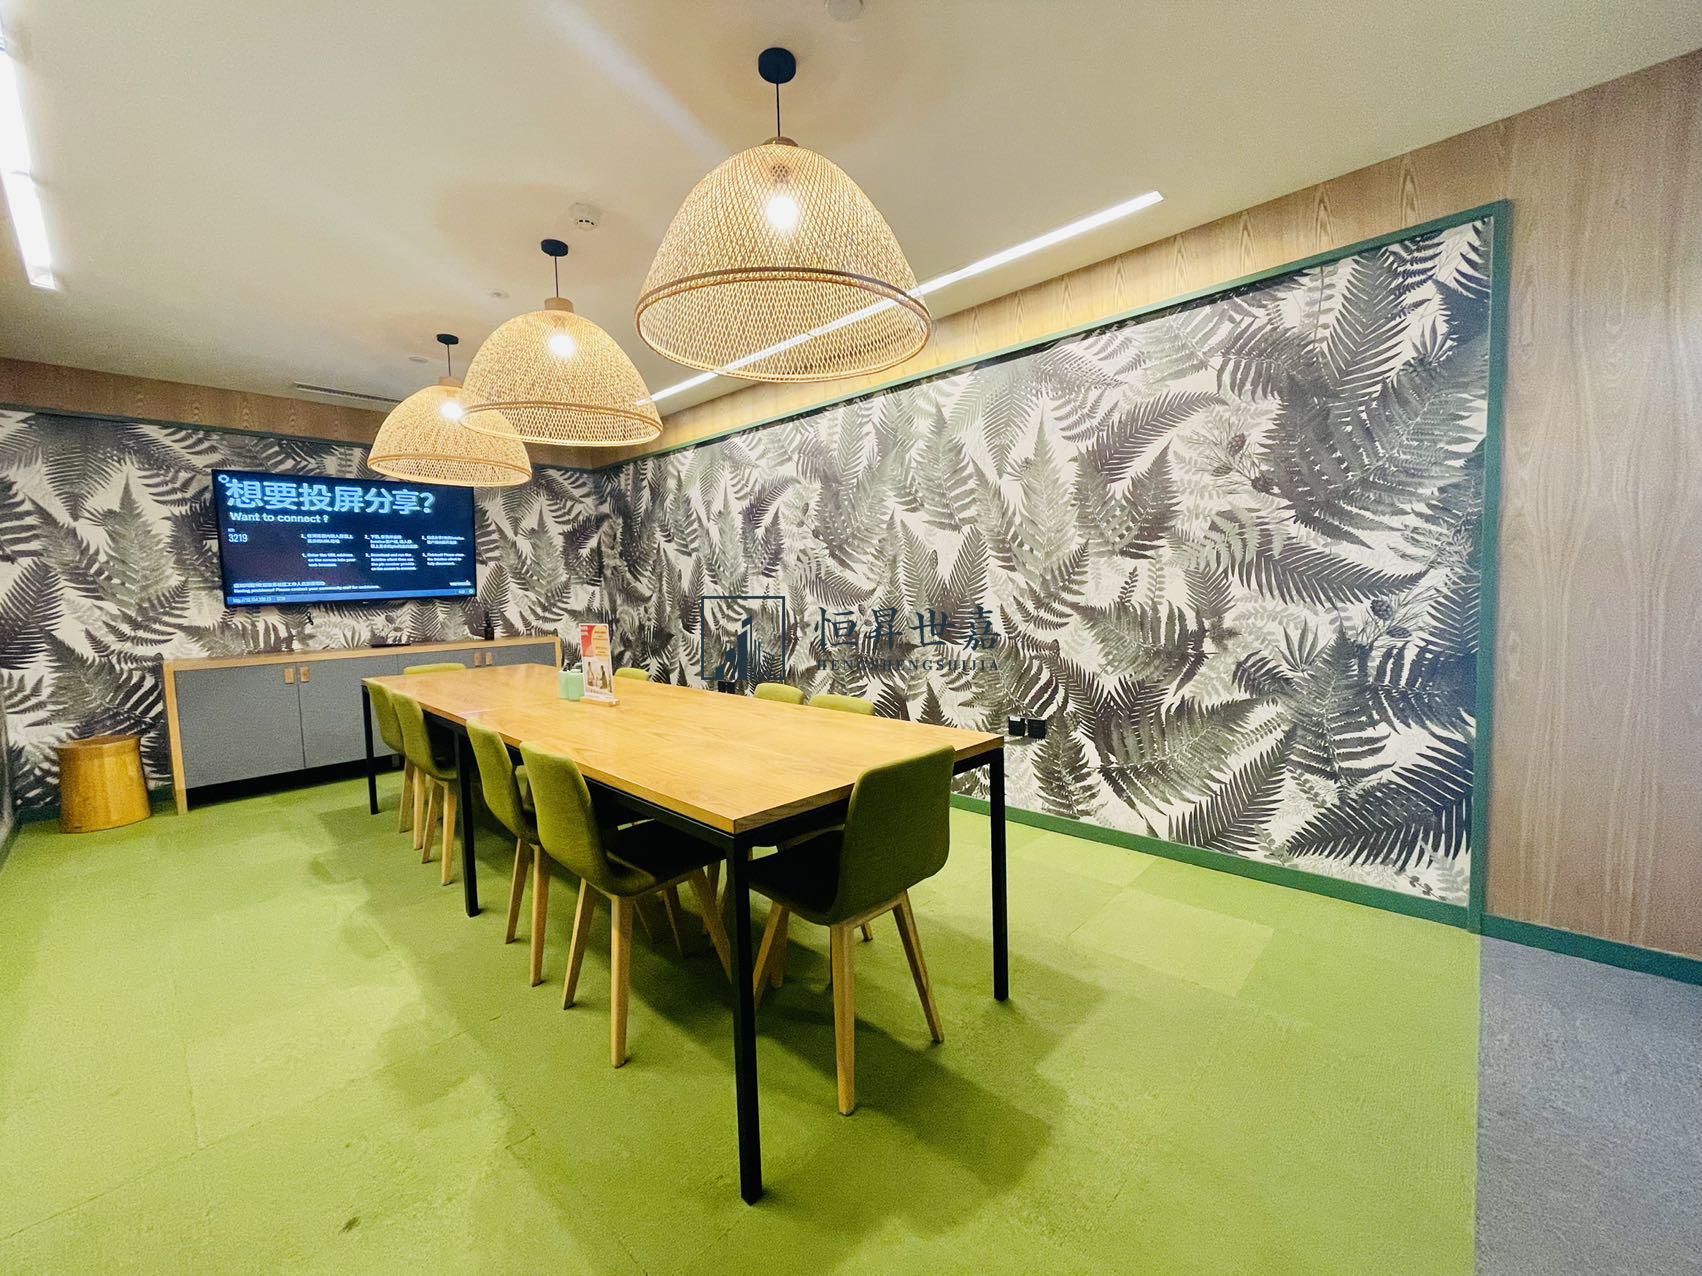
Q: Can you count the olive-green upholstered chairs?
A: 9